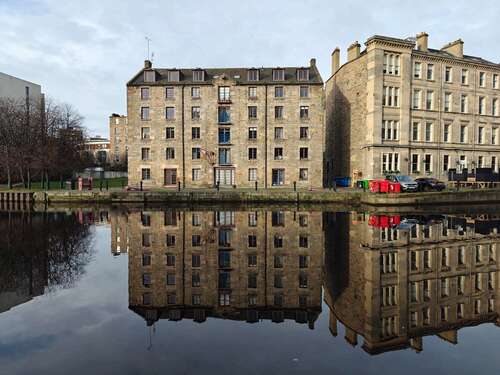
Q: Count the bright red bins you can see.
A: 3